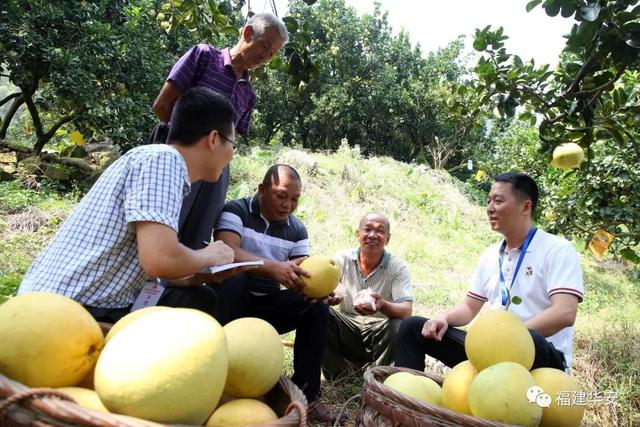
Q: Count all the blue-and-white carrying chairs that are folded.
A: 0